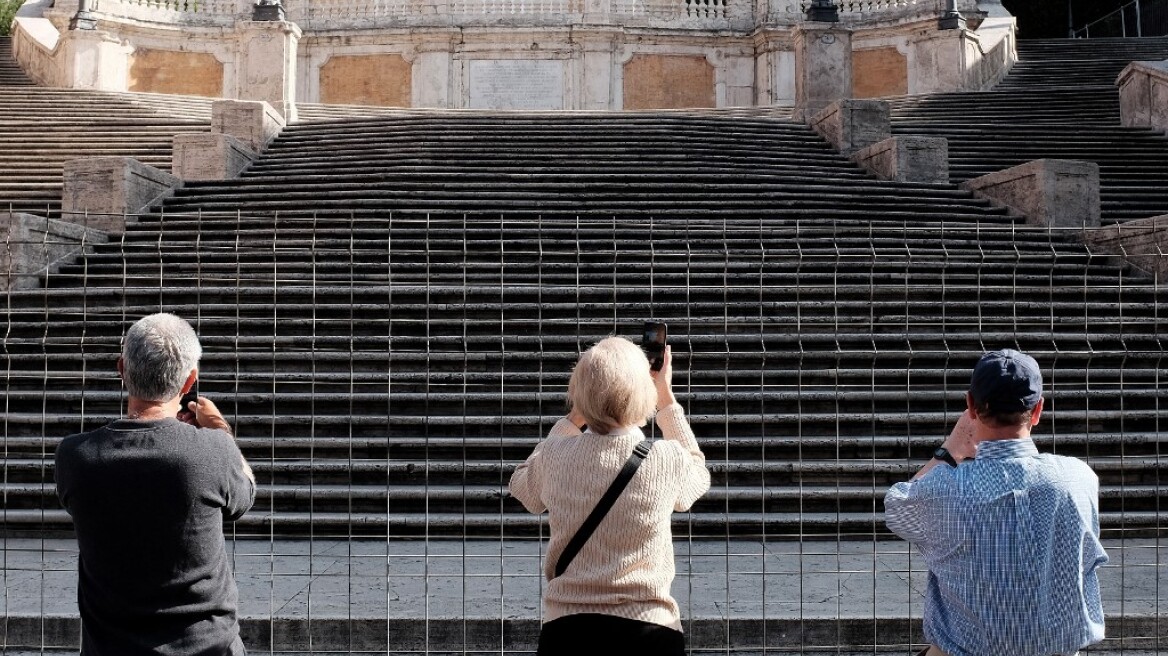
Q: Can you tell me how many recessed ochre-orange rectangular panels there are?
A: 4